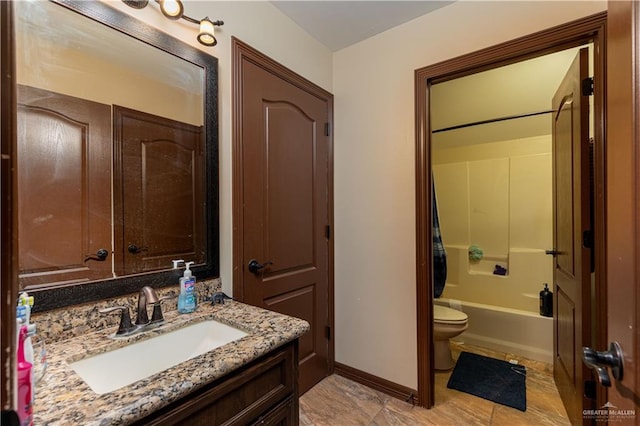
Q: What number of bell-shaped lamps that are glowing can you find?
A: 2